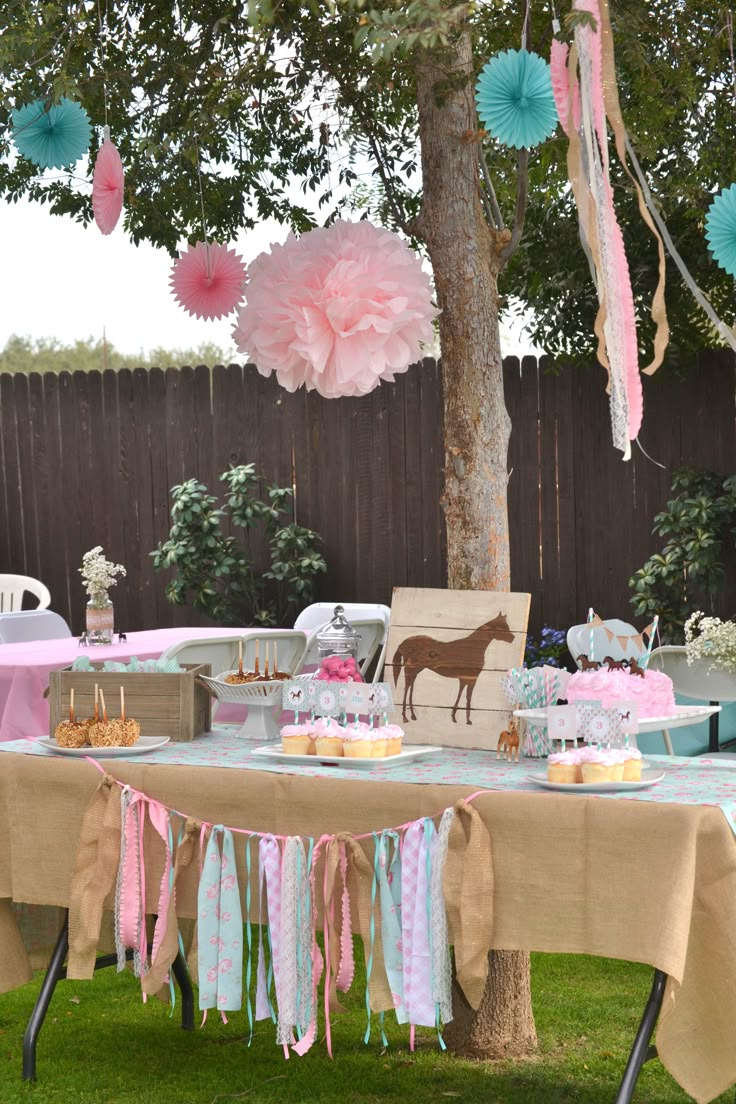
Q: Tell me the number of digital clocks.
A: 0